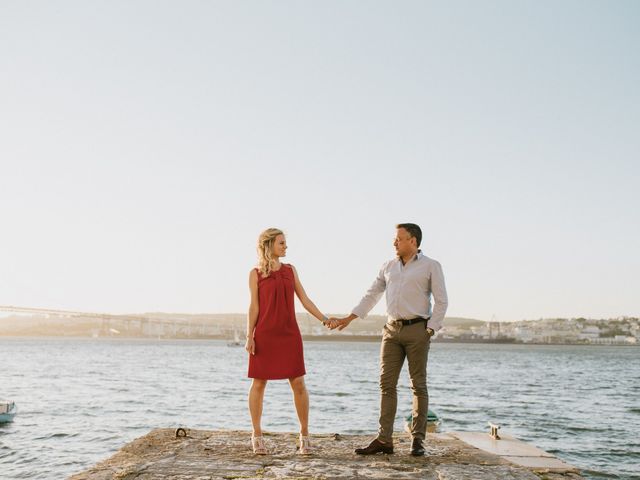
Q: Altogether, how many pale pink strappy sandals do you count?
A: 2